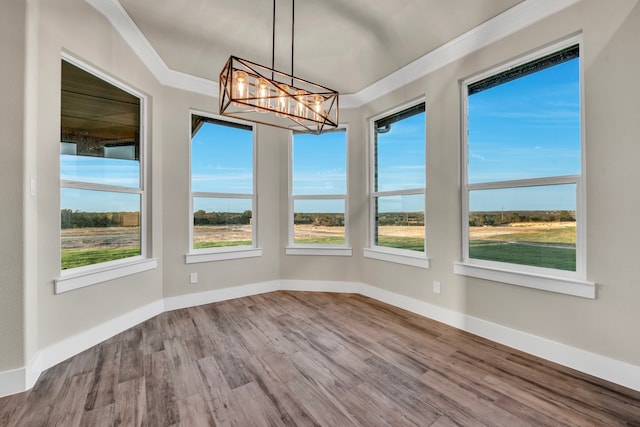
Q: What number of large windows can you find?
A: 5